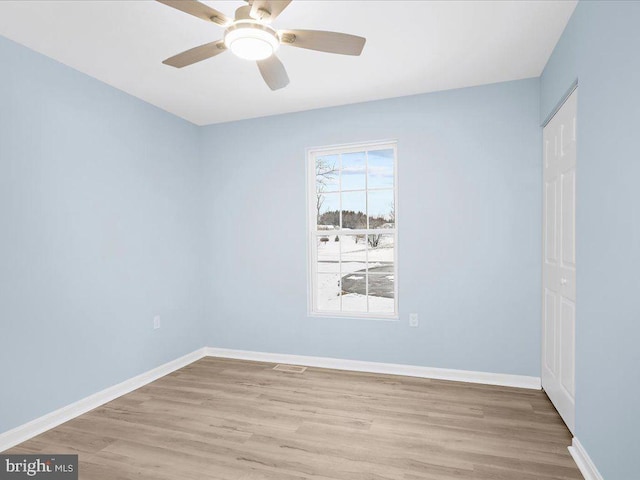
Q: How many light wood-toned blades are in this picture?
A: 5